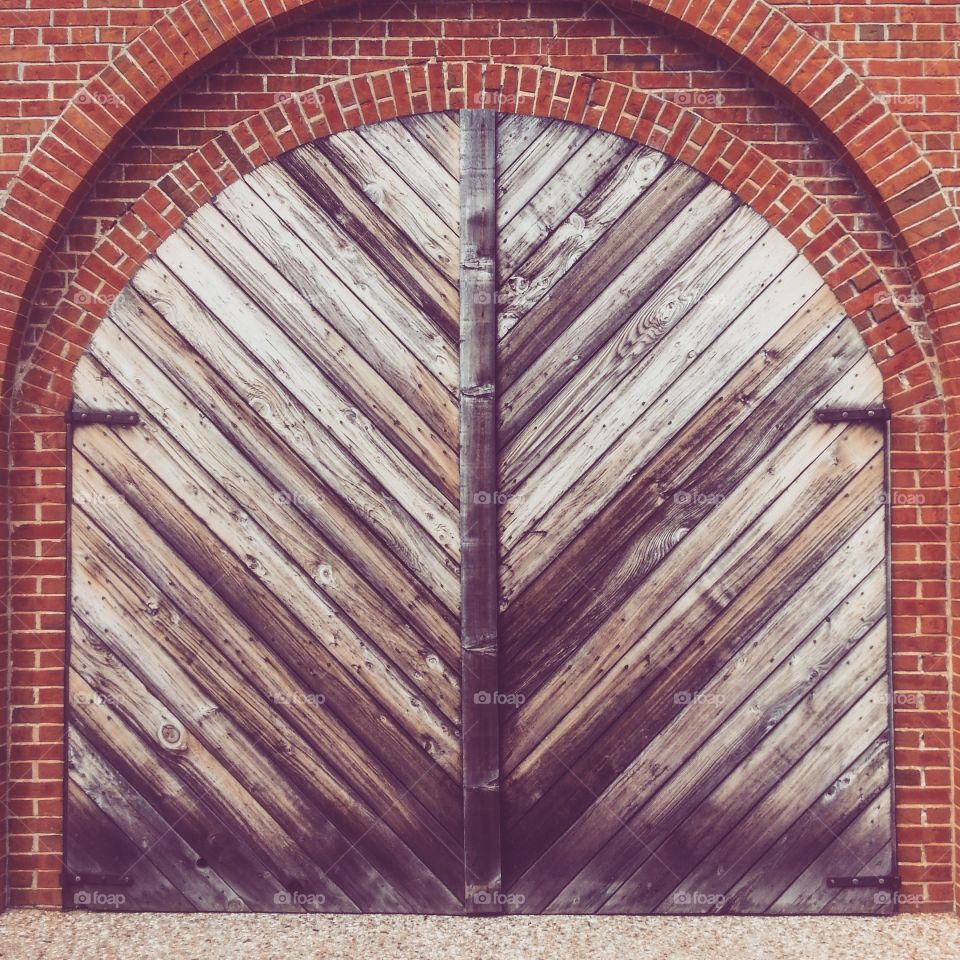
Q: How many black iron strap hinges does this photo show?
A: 4